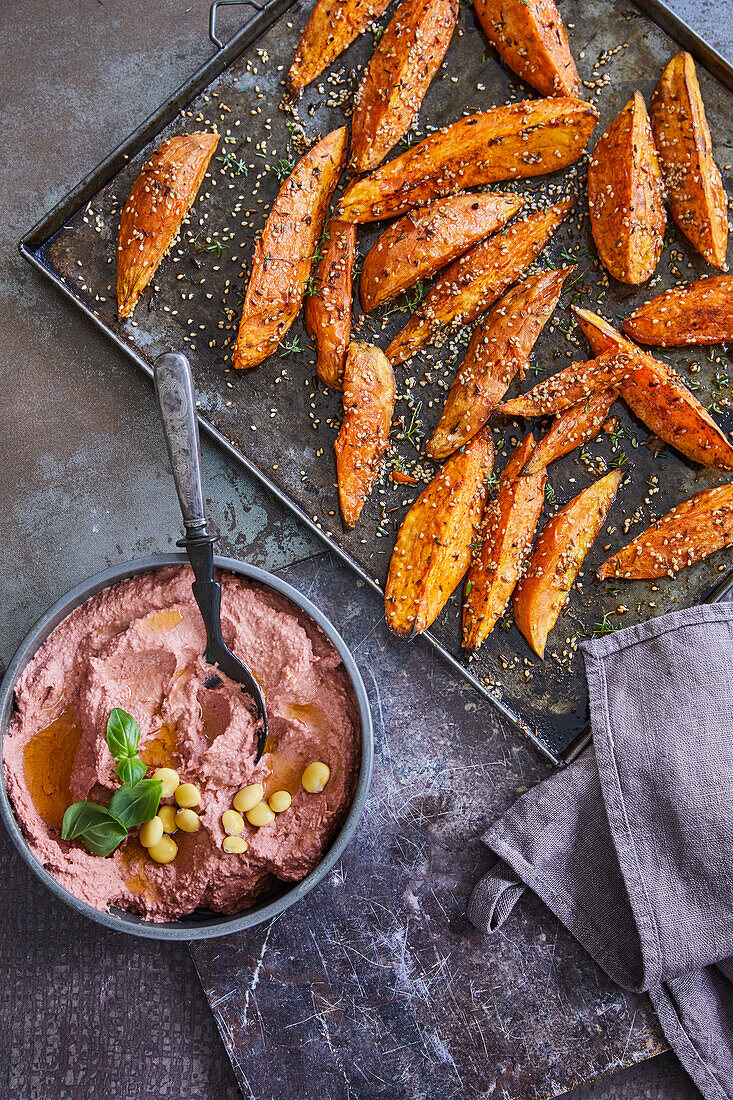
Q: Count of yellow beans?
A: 12